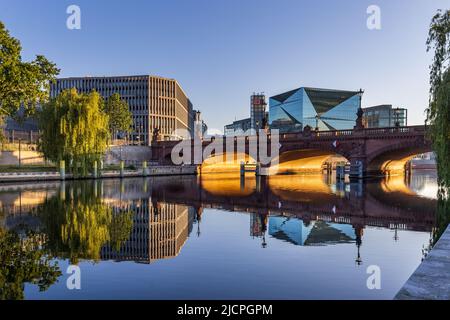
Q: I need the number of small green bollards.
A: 4